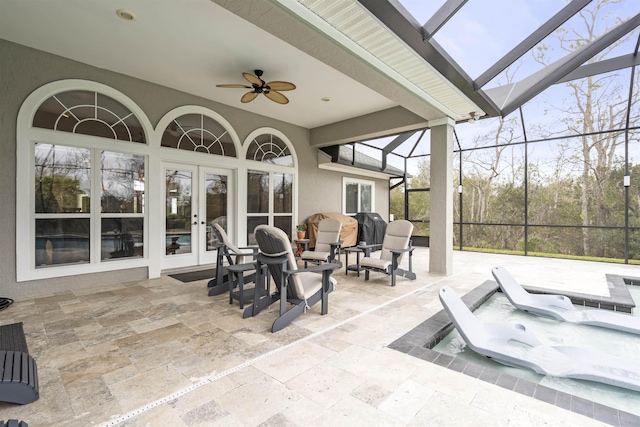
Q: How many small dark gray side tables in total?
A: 2